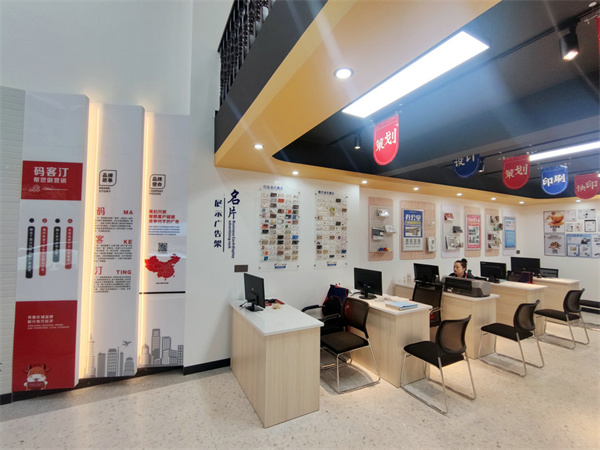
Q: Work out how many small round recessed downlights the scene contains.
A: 9